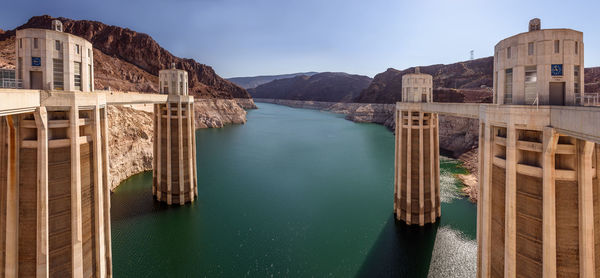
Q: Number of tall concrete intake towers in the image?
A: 4